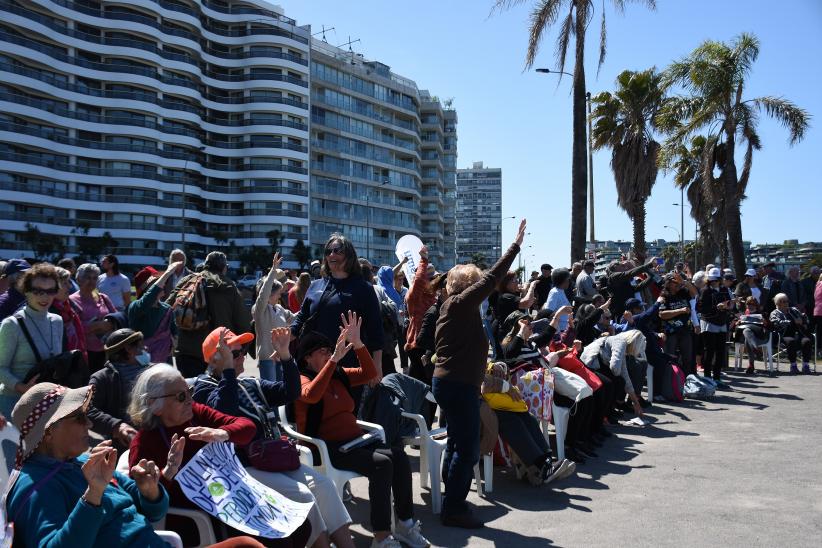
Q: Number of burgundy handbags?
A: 1